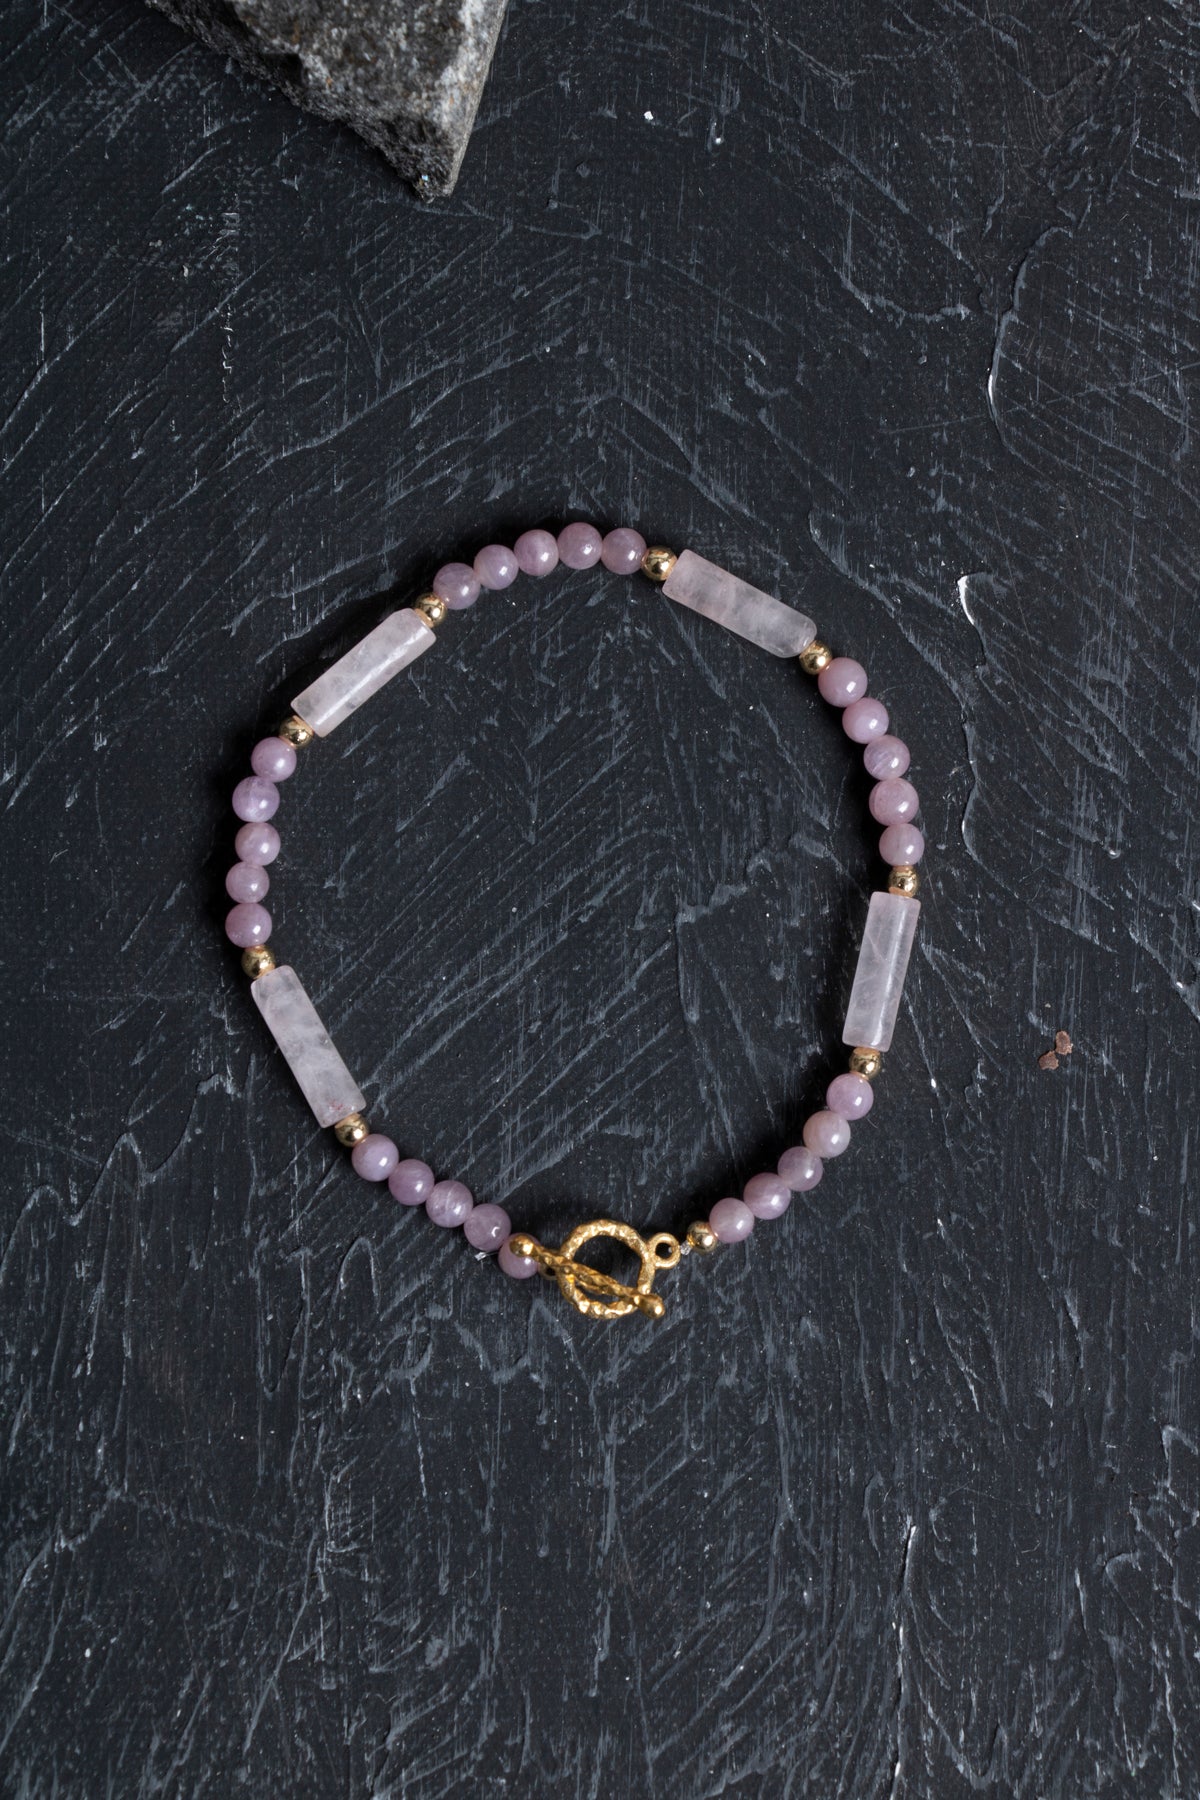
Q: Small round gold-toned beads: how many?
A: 9